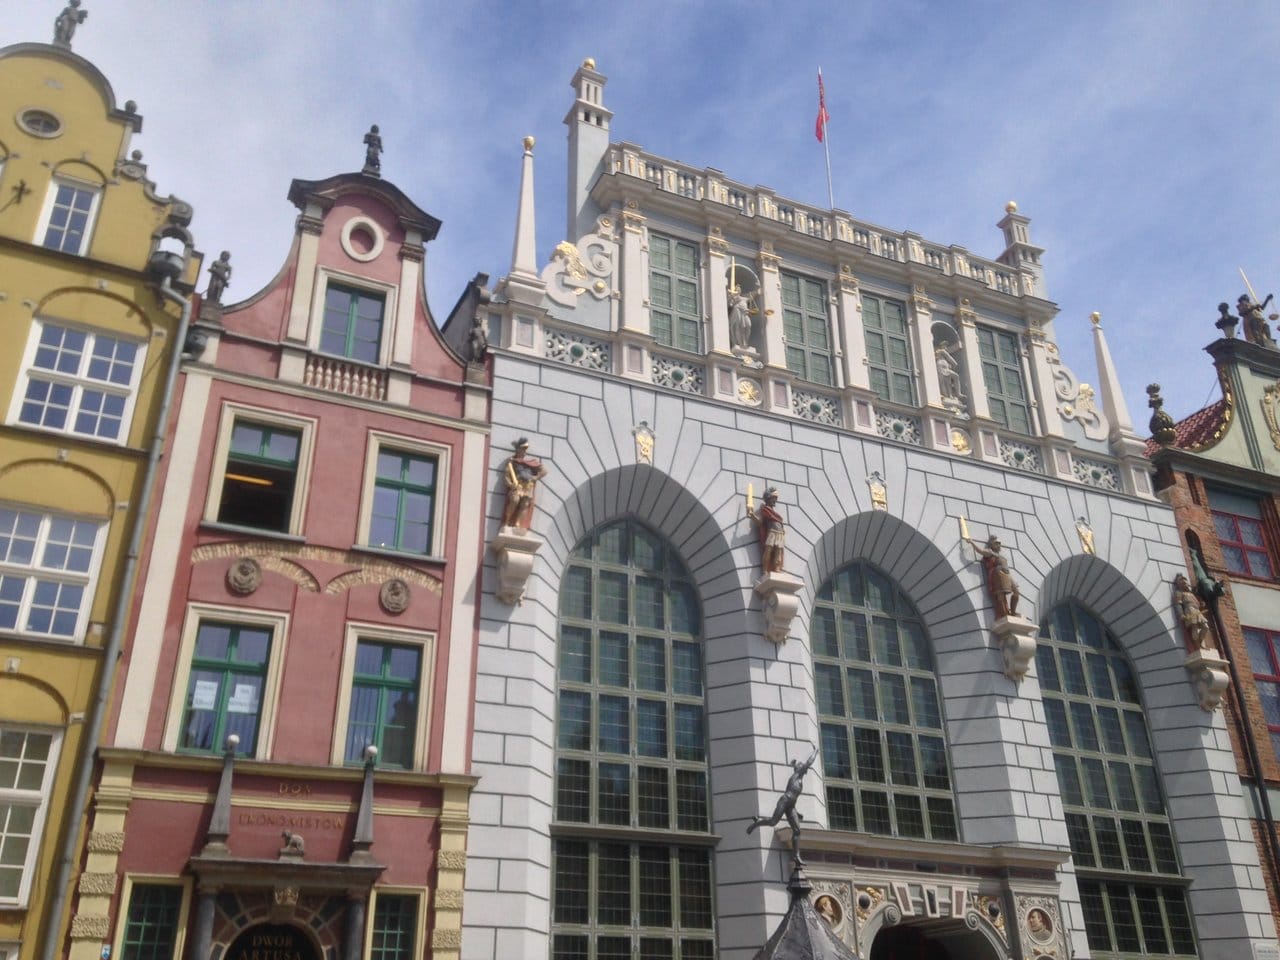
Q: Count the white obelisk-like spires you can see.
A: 2